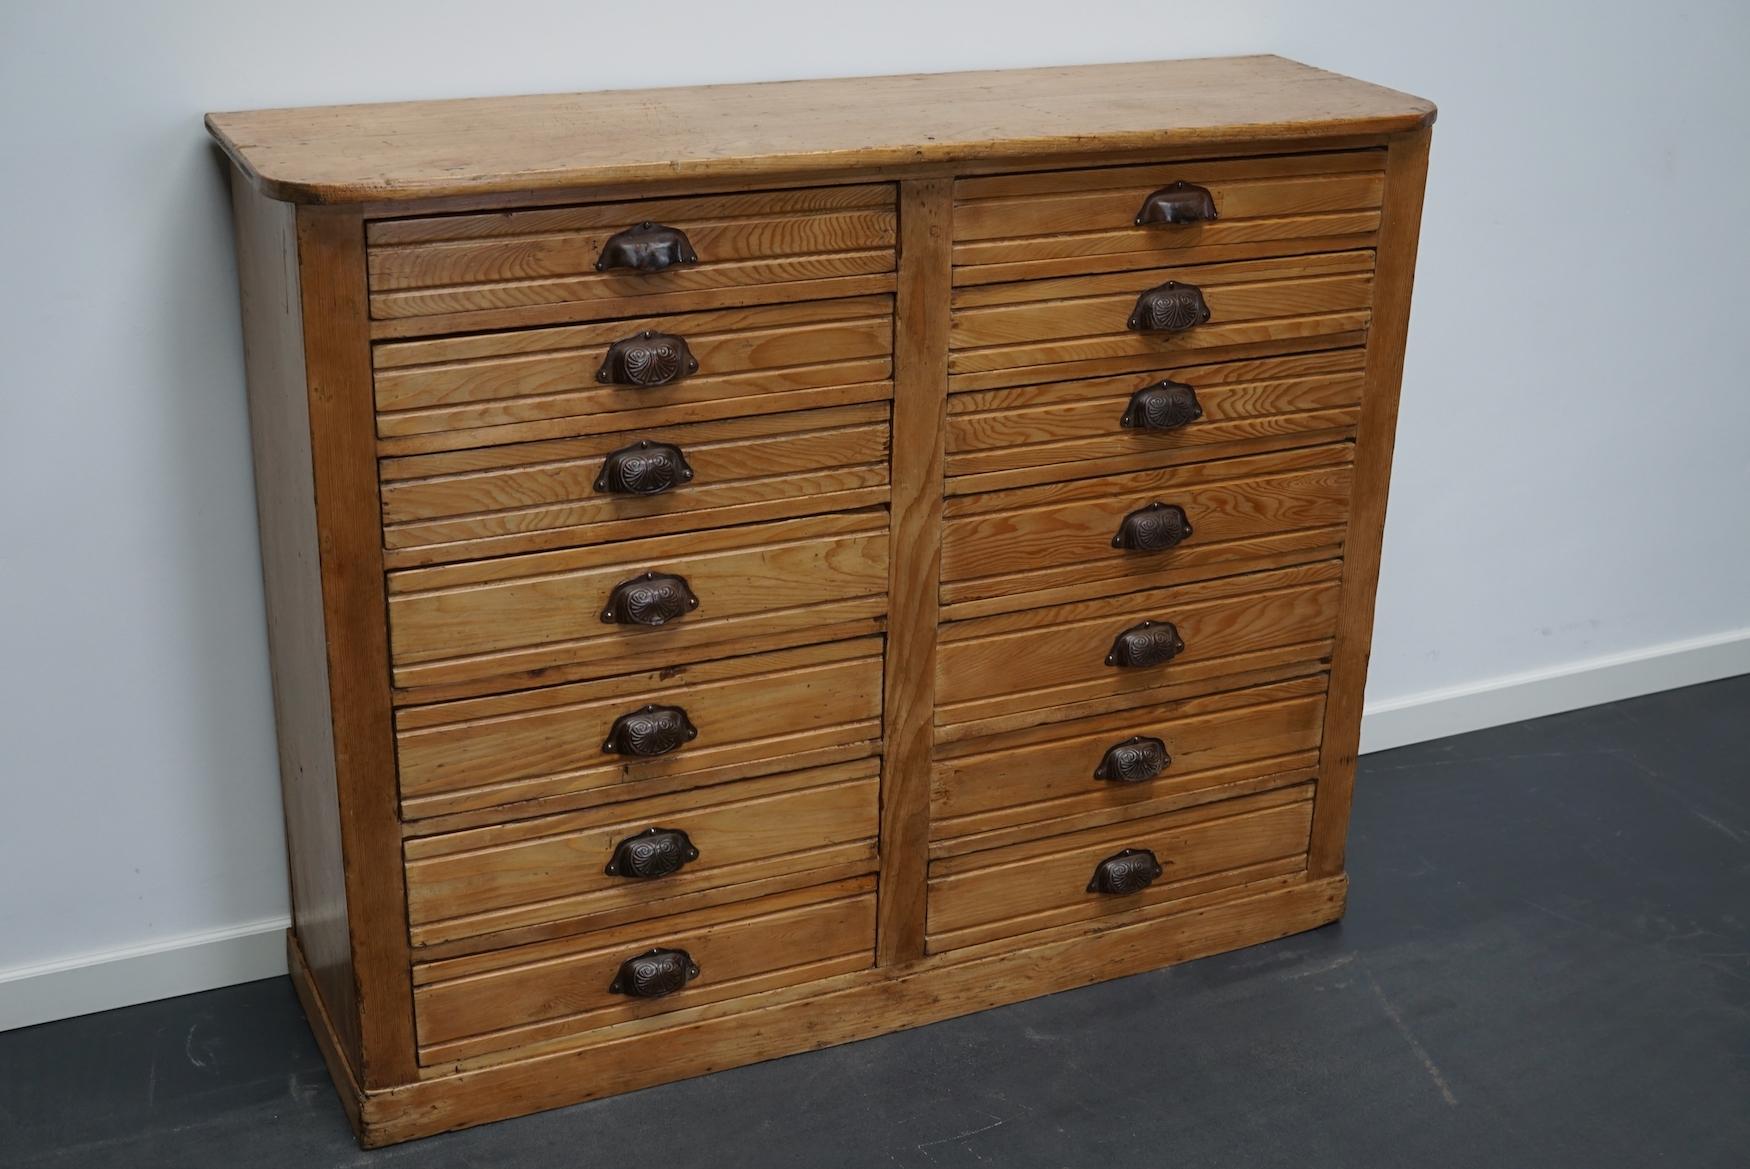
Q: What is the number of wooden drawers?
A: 14